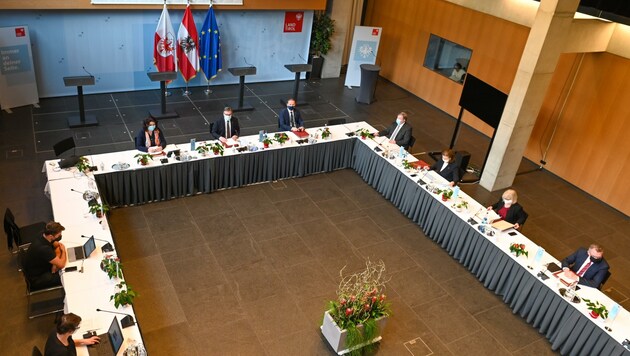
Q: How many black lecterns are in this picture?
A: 4